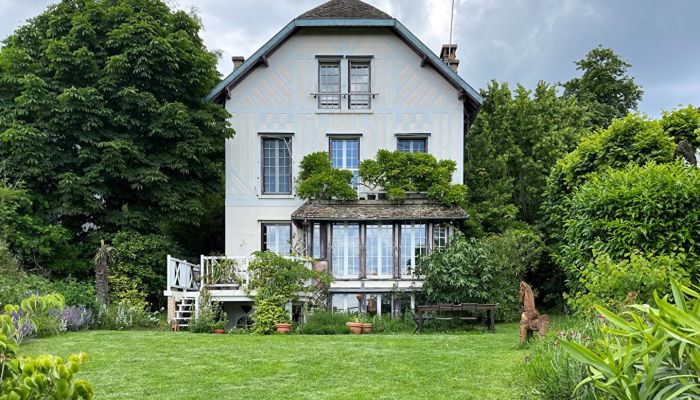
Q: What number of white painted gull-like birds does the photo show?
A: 0